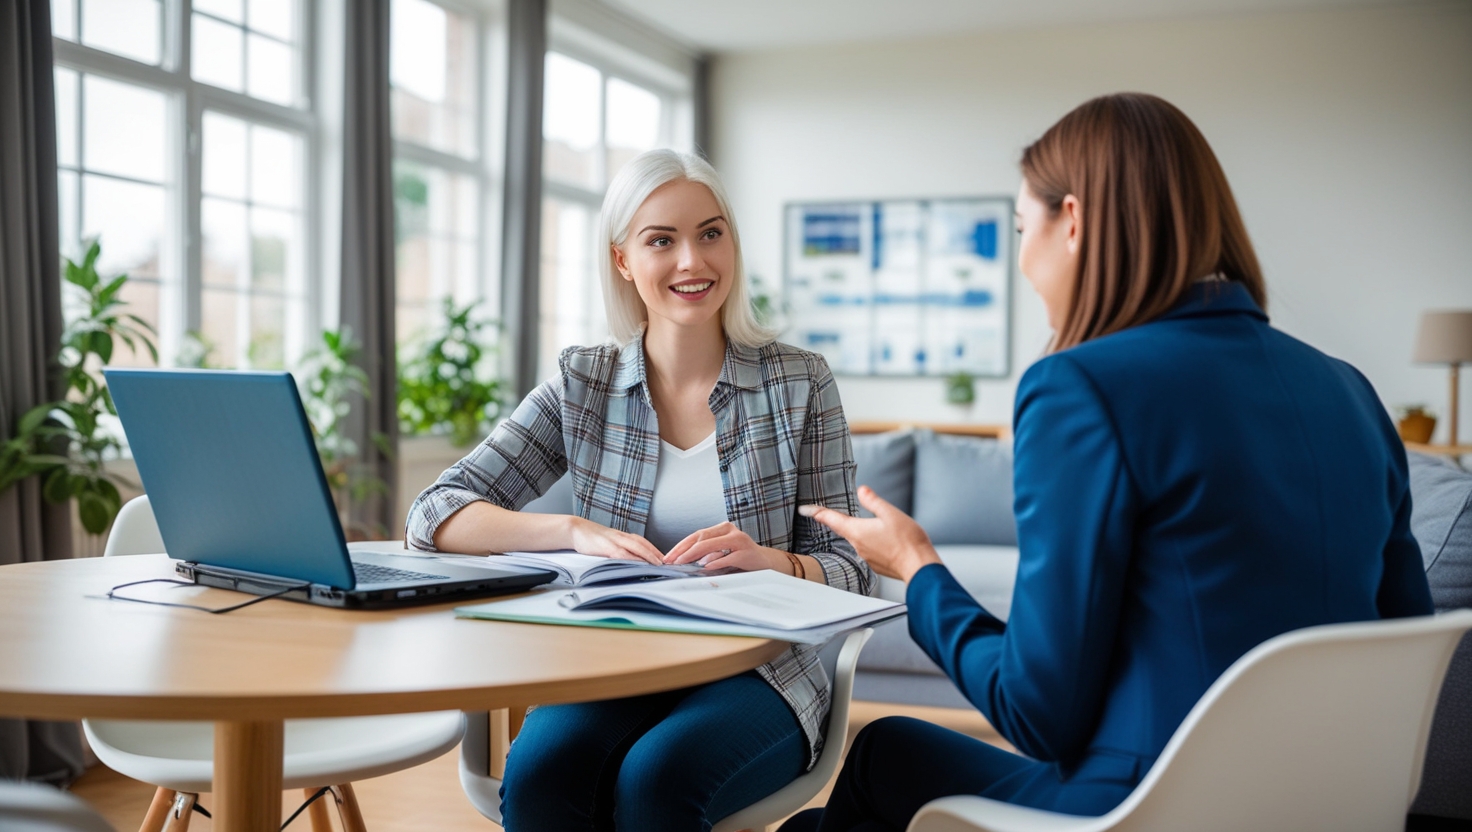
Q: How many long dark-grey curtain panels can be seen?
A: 4